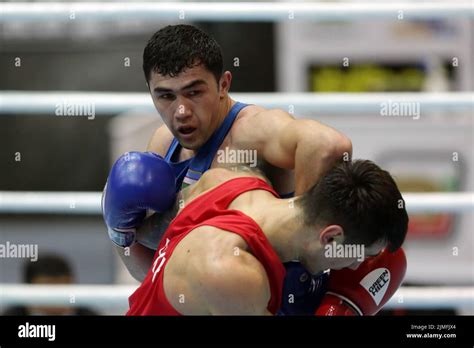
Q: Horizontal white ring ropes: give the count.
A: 4